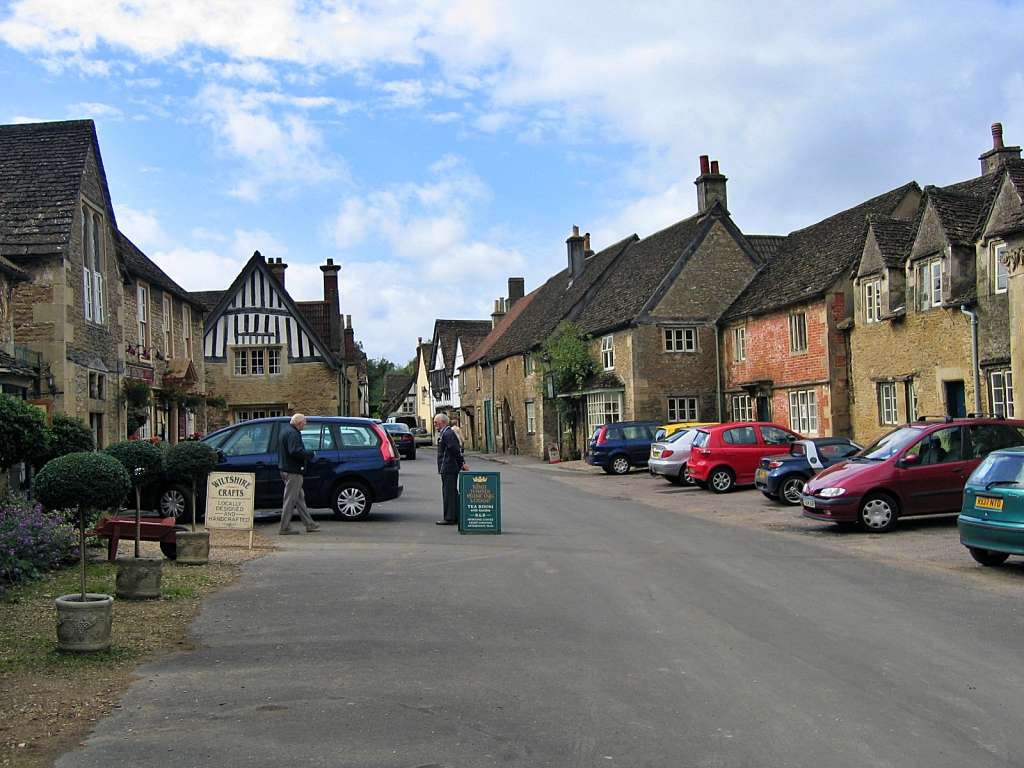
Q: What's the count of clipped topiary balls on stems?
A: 3